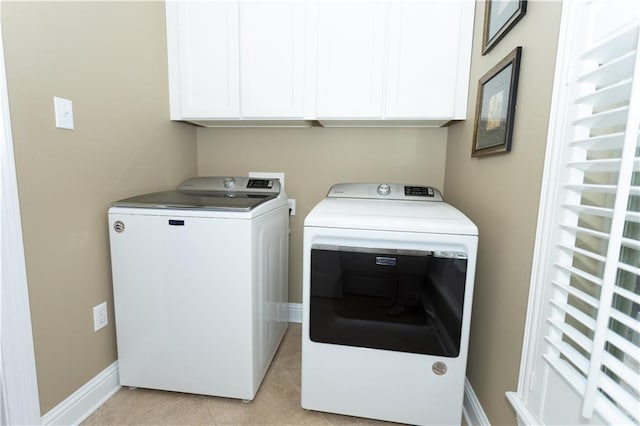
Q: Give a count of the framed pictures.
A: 2